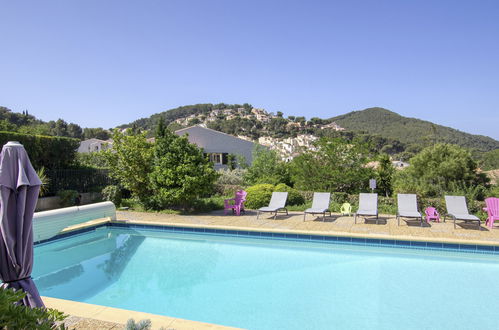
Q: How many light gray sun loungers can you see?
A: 5